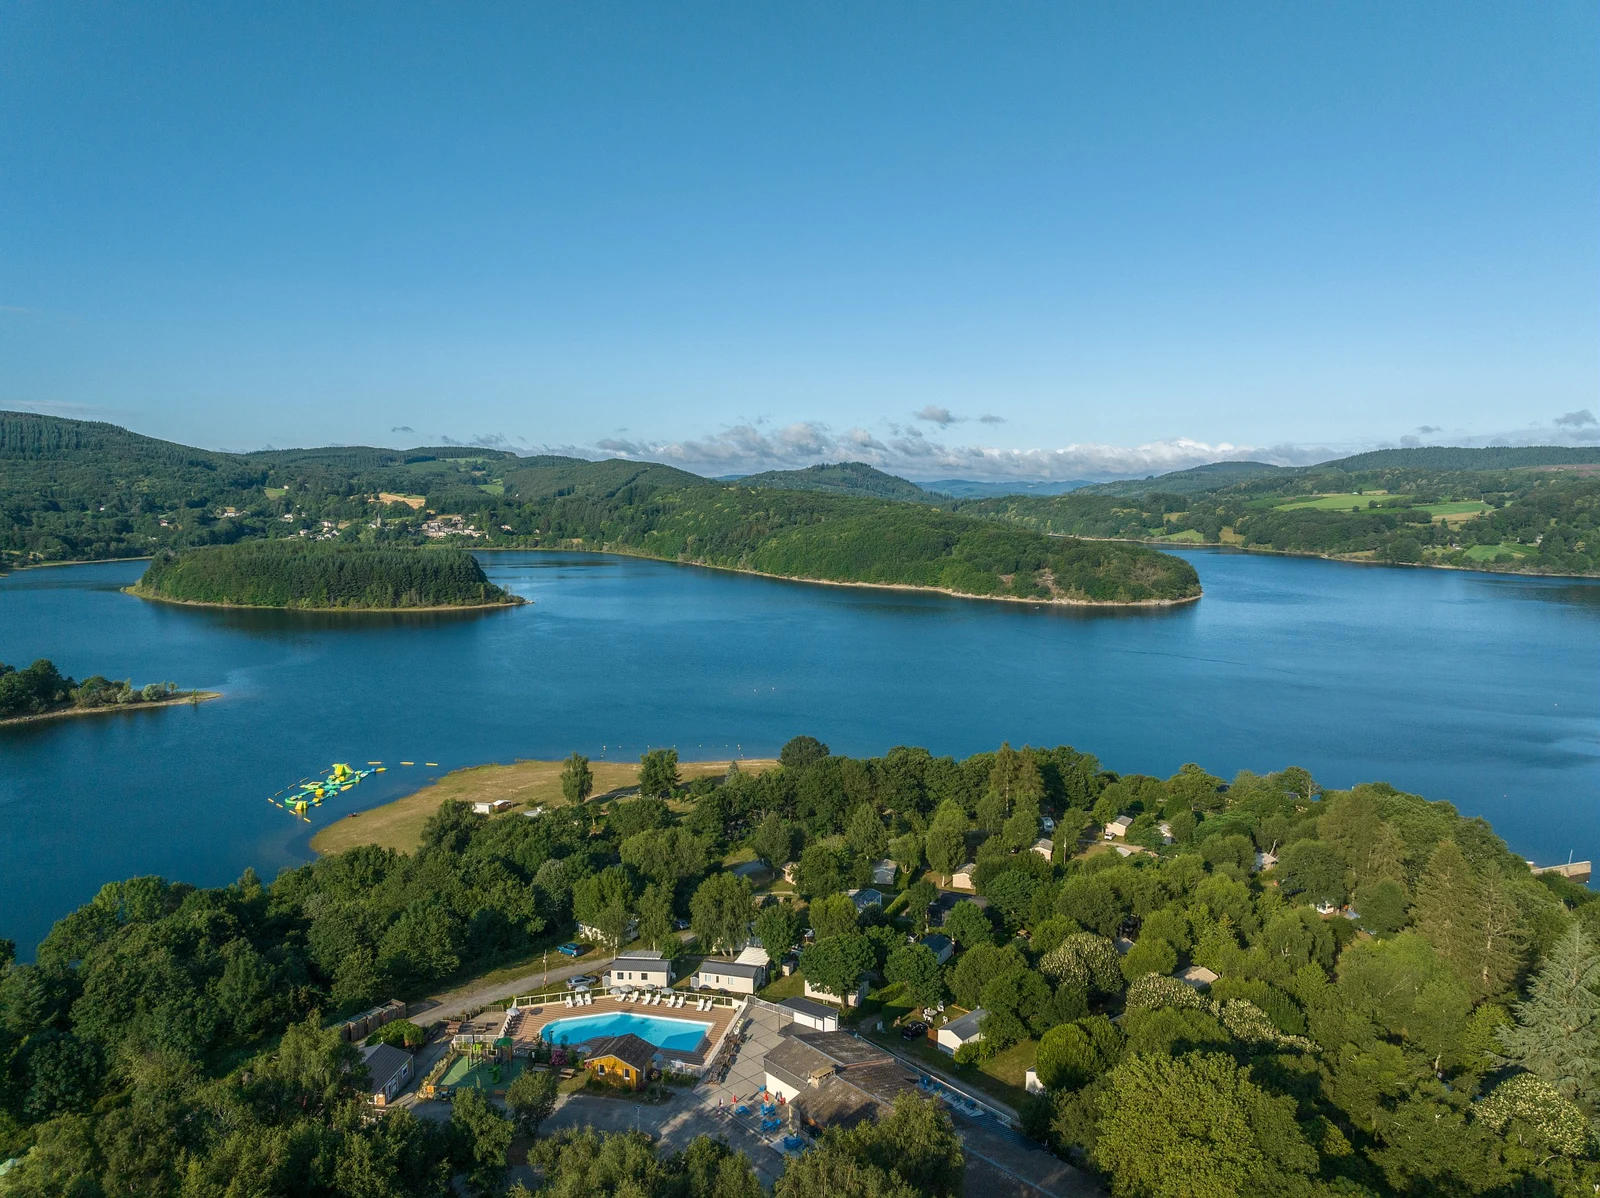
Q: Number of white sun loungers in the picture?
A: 11